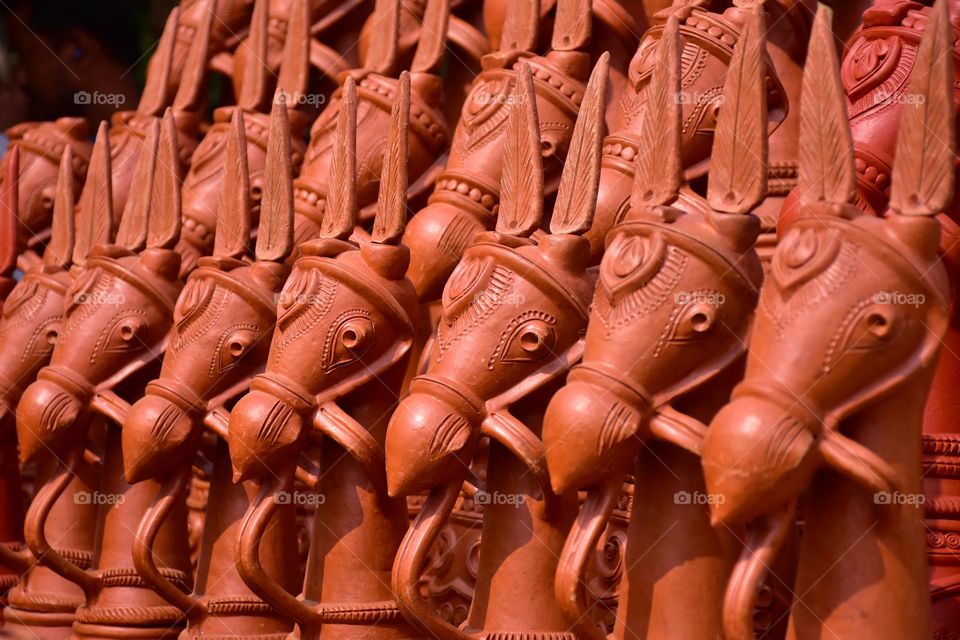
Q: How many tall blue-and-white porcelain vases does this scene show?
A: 0